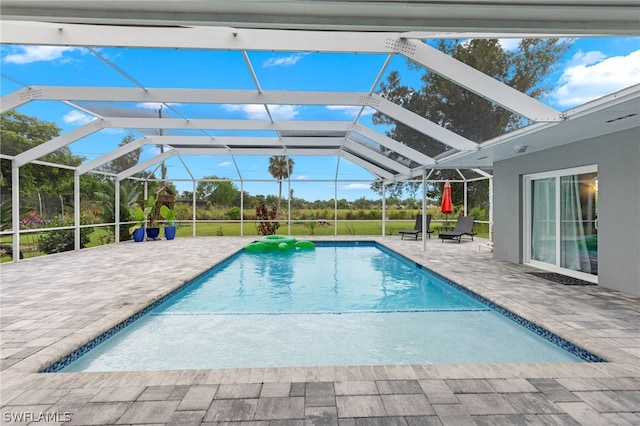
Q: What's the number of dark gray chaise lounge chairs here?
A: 2